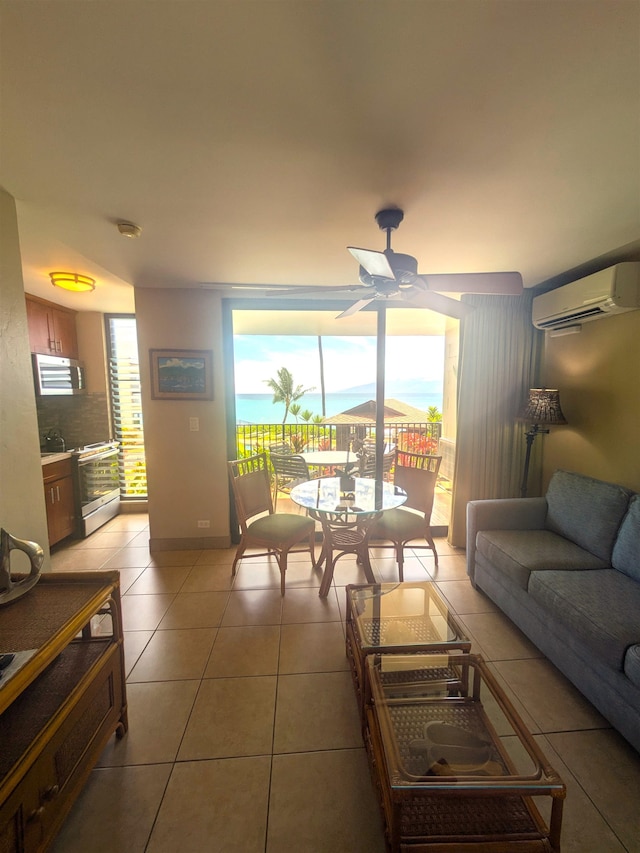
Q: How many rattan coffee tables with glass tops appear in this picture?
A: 2